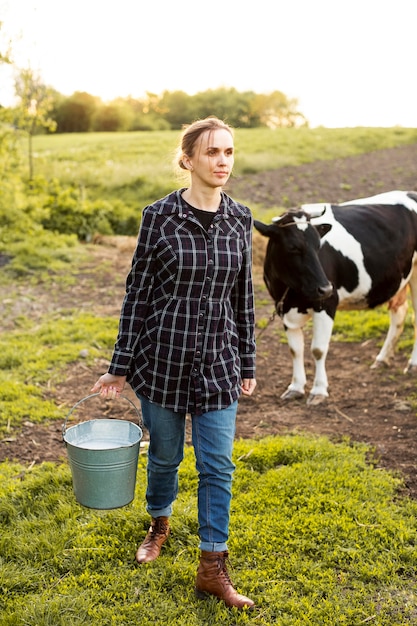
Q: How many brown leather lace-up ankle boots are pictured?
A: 2